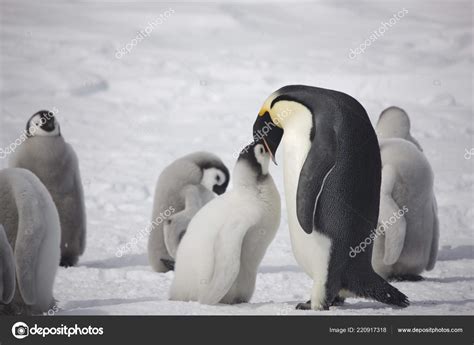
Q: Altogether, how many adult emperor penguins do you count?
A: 1